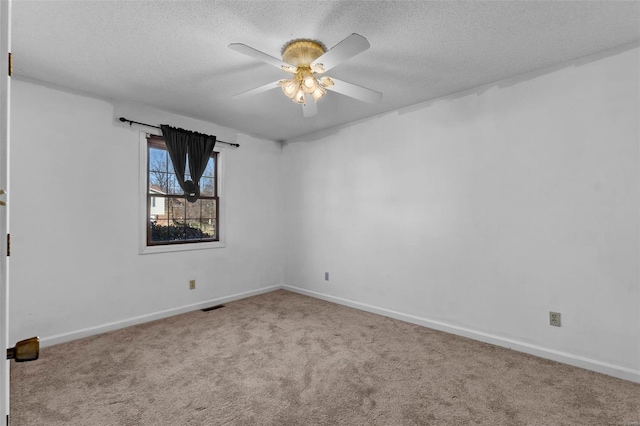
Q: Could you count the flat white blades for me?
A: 5